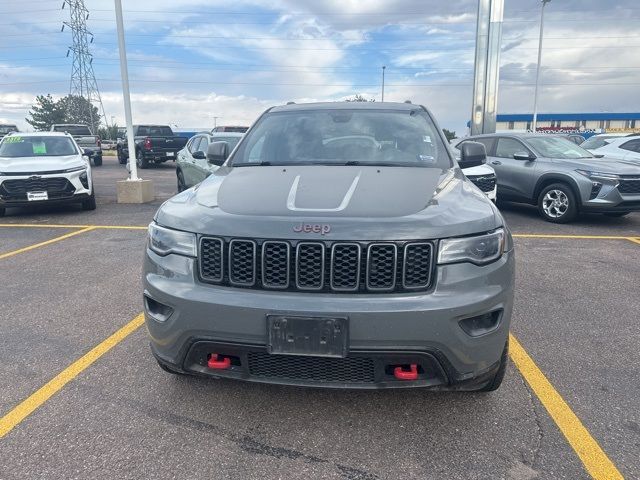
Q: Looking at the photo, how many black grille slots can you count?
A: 7